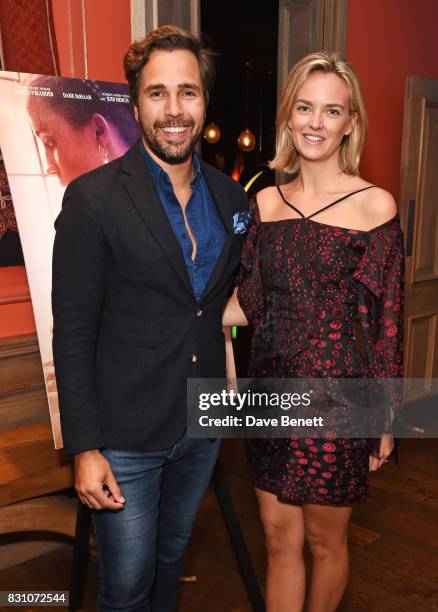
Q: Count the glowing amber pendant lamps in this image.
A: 2